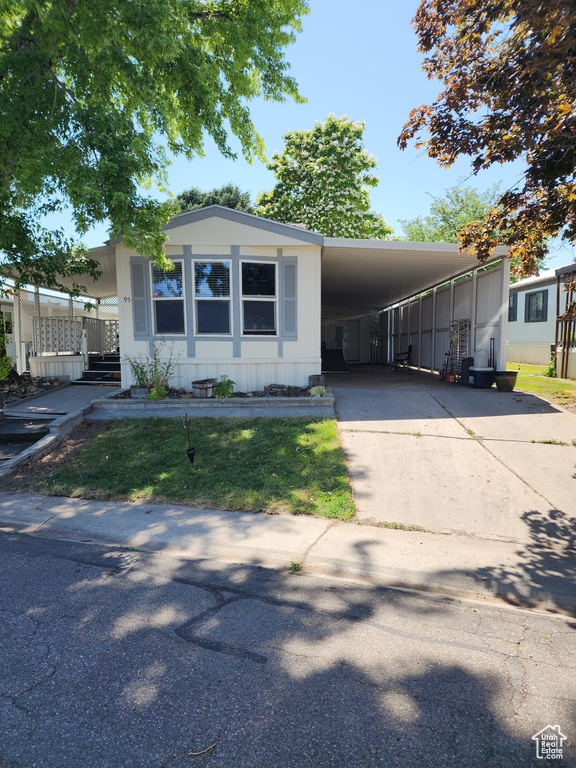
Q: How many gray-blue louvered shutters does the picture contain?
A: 2